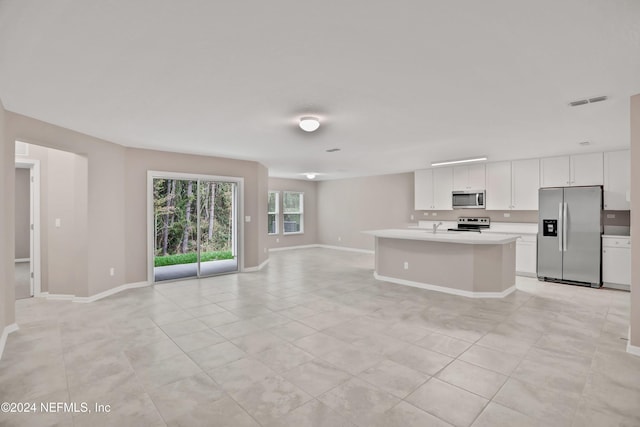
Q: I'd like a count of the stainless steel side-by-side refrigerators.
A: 1